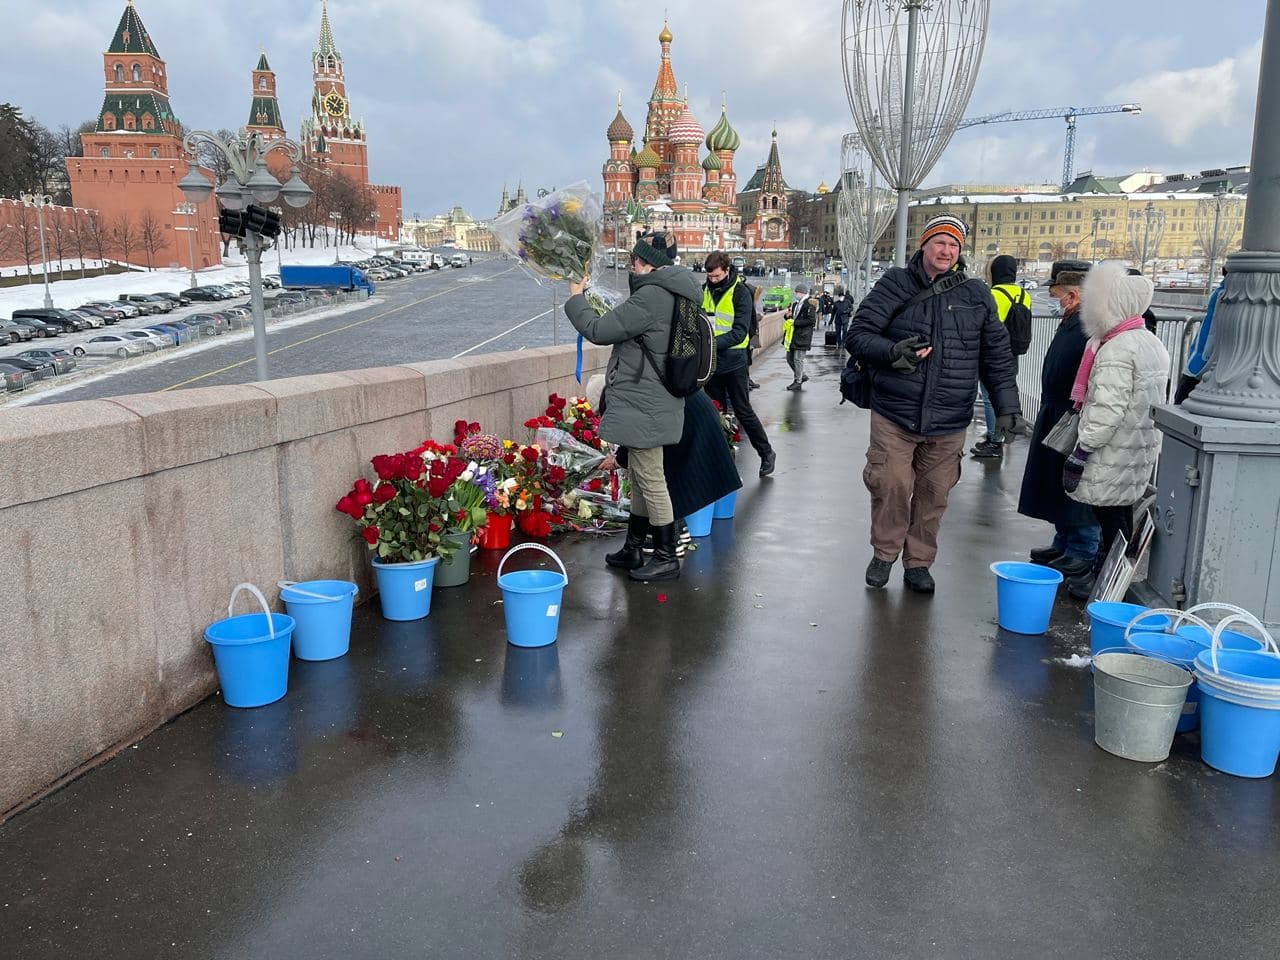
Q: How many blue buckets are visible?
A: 11